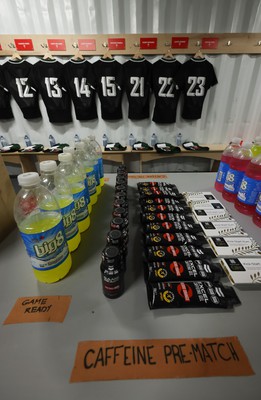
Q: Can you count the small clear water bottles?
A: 8